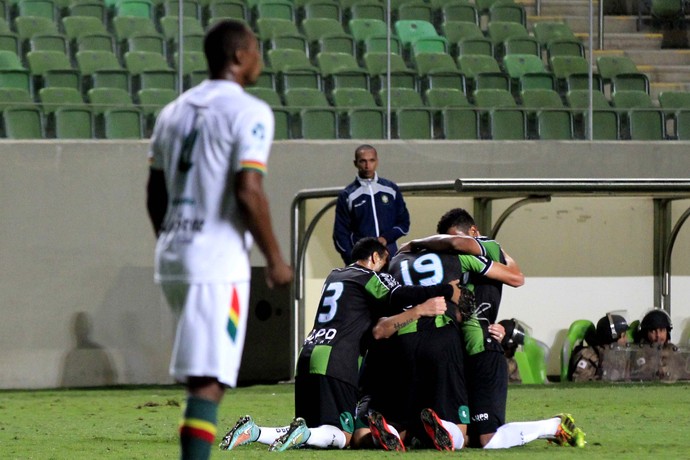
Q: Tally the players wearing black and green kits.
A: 4